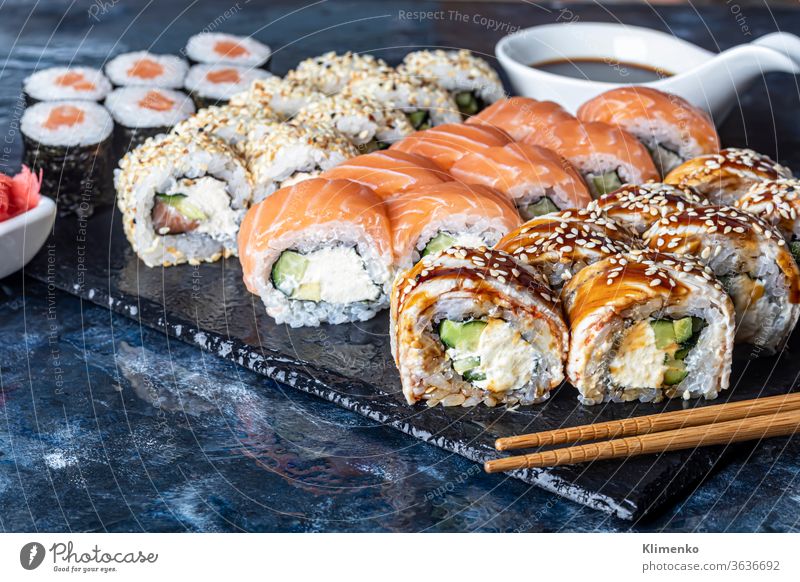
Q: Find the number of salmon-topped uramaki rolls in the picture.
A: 8